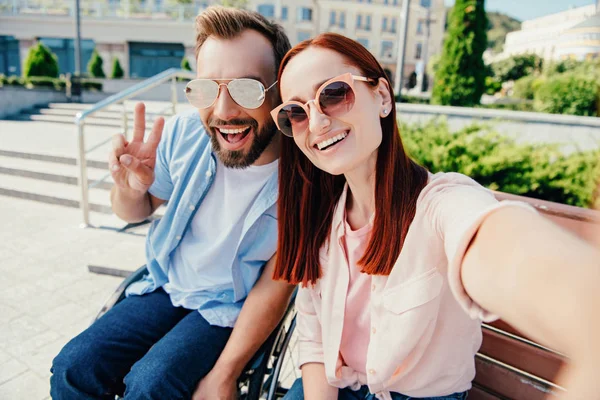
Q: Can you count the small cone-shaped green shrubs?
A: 4